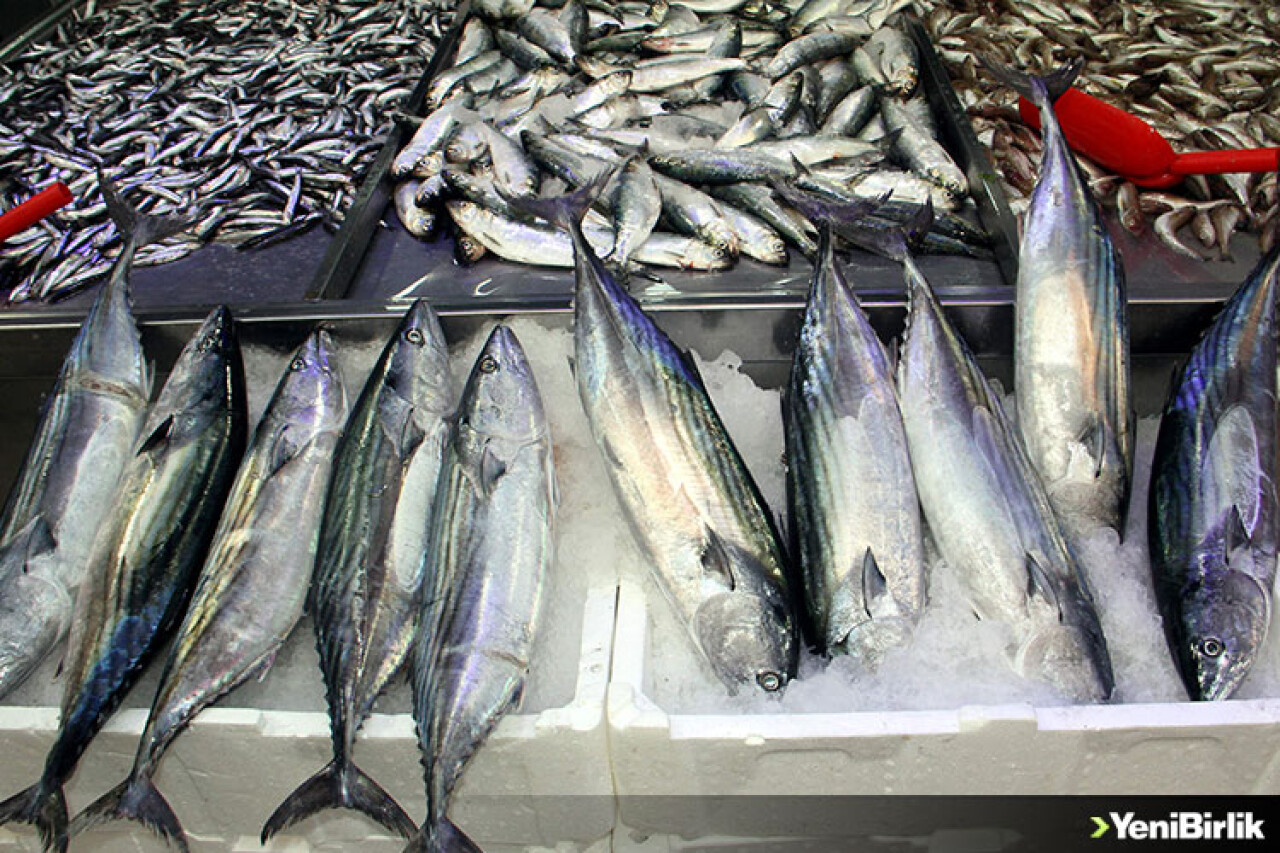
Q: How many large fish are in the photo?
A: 10